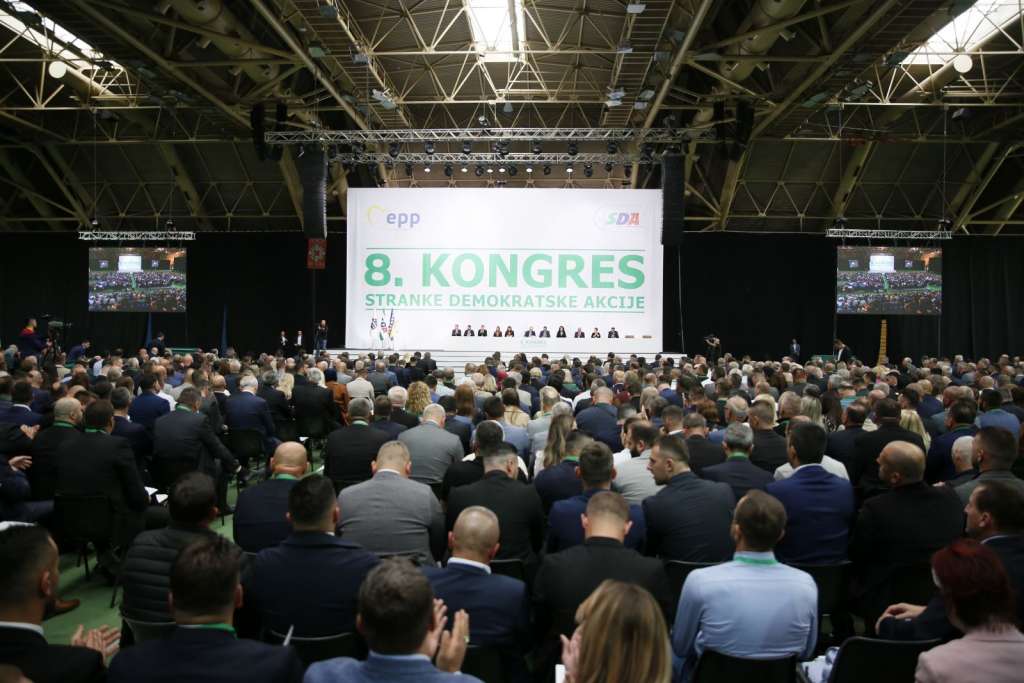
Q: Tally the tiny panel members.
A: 11